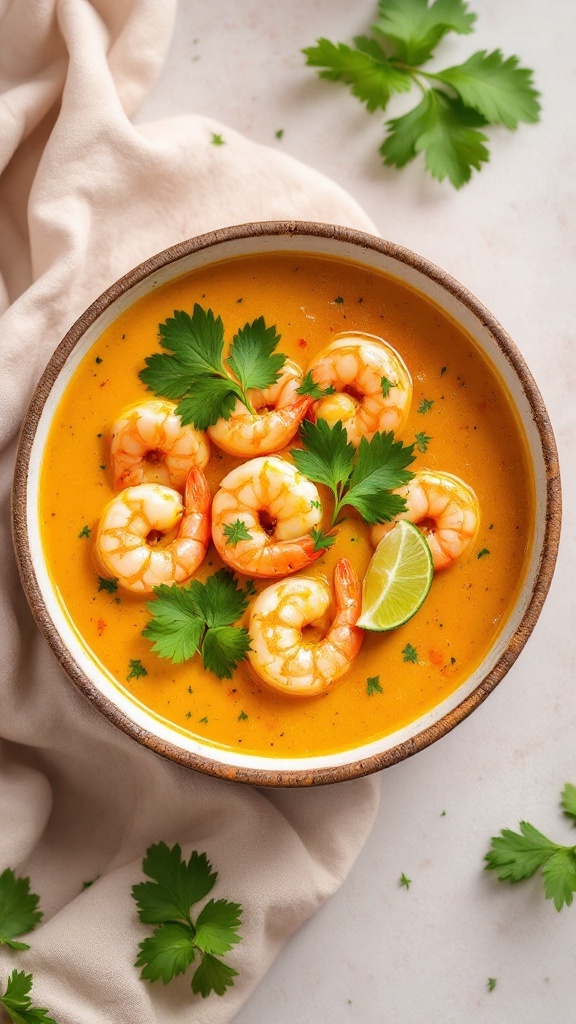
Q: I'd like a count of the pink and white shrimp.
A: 7